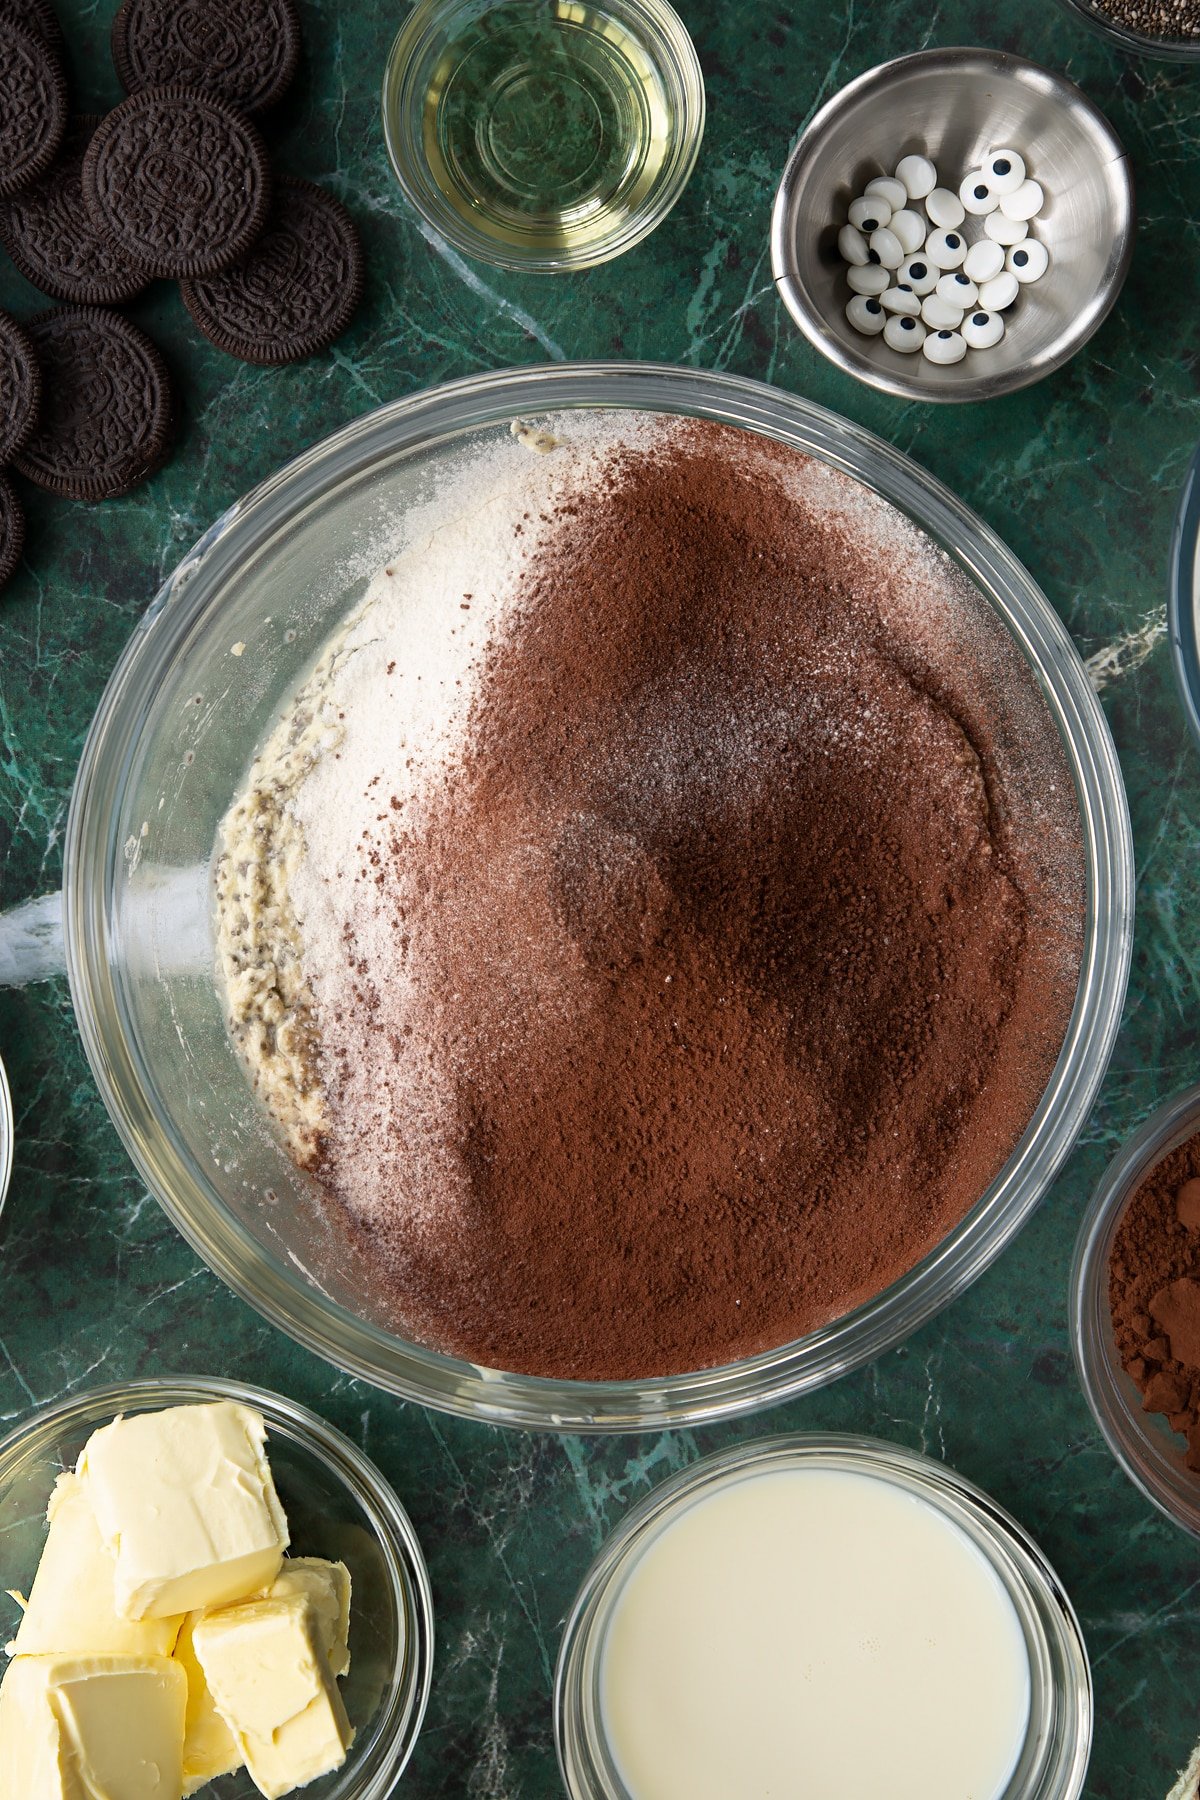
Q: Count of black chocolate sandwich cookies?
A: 9